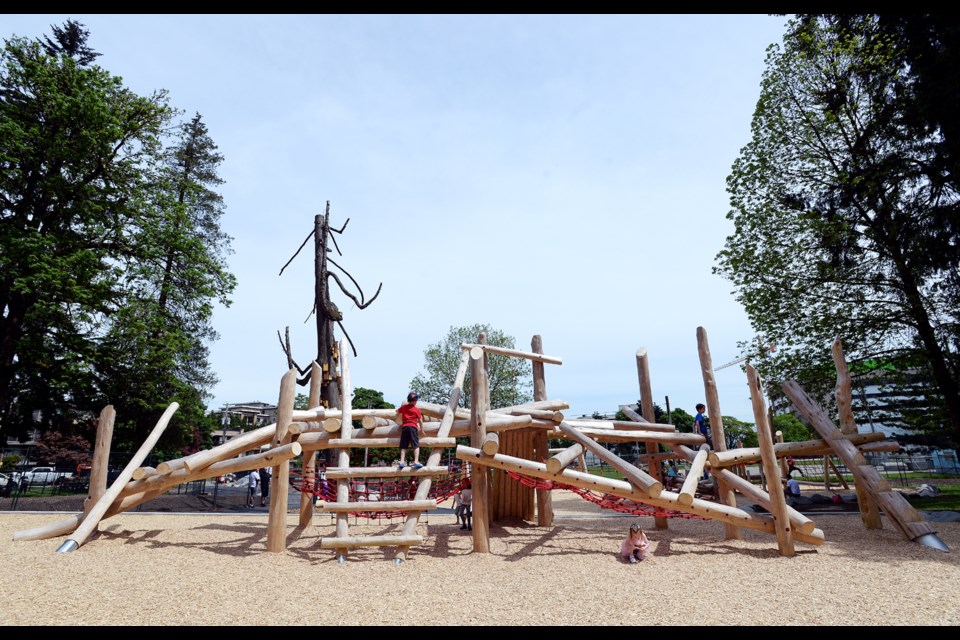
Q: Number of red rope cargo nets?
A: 2